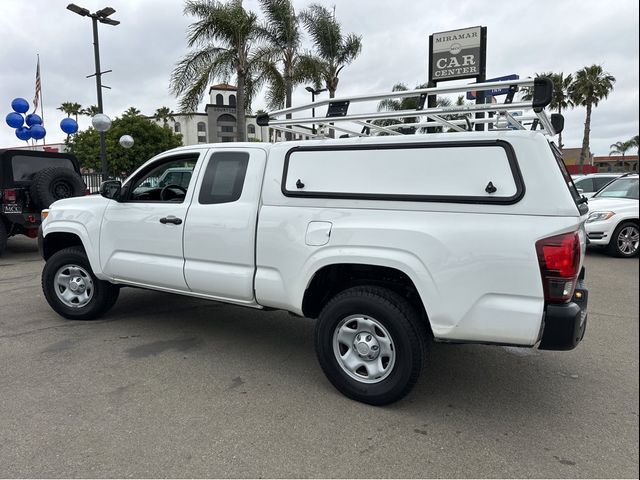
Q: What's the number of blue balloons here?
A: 6